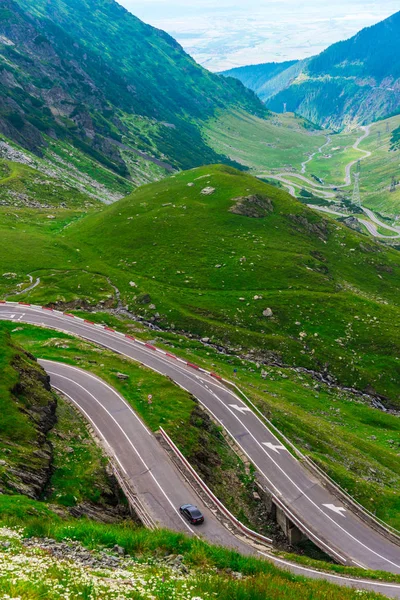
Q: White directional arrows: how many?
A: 3